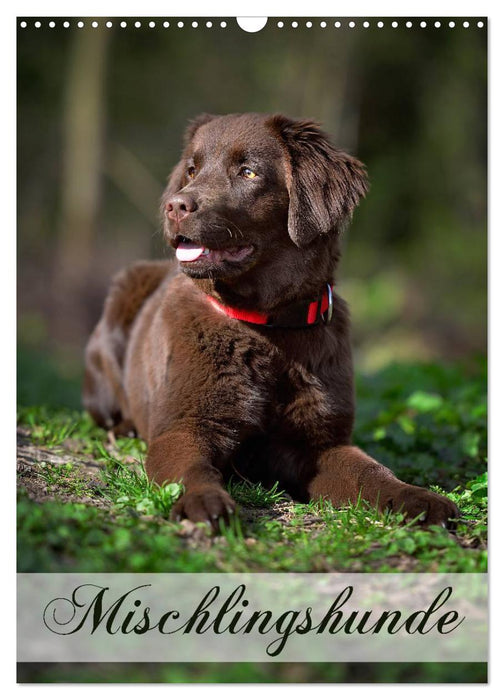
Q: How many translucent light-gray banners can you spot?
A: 1